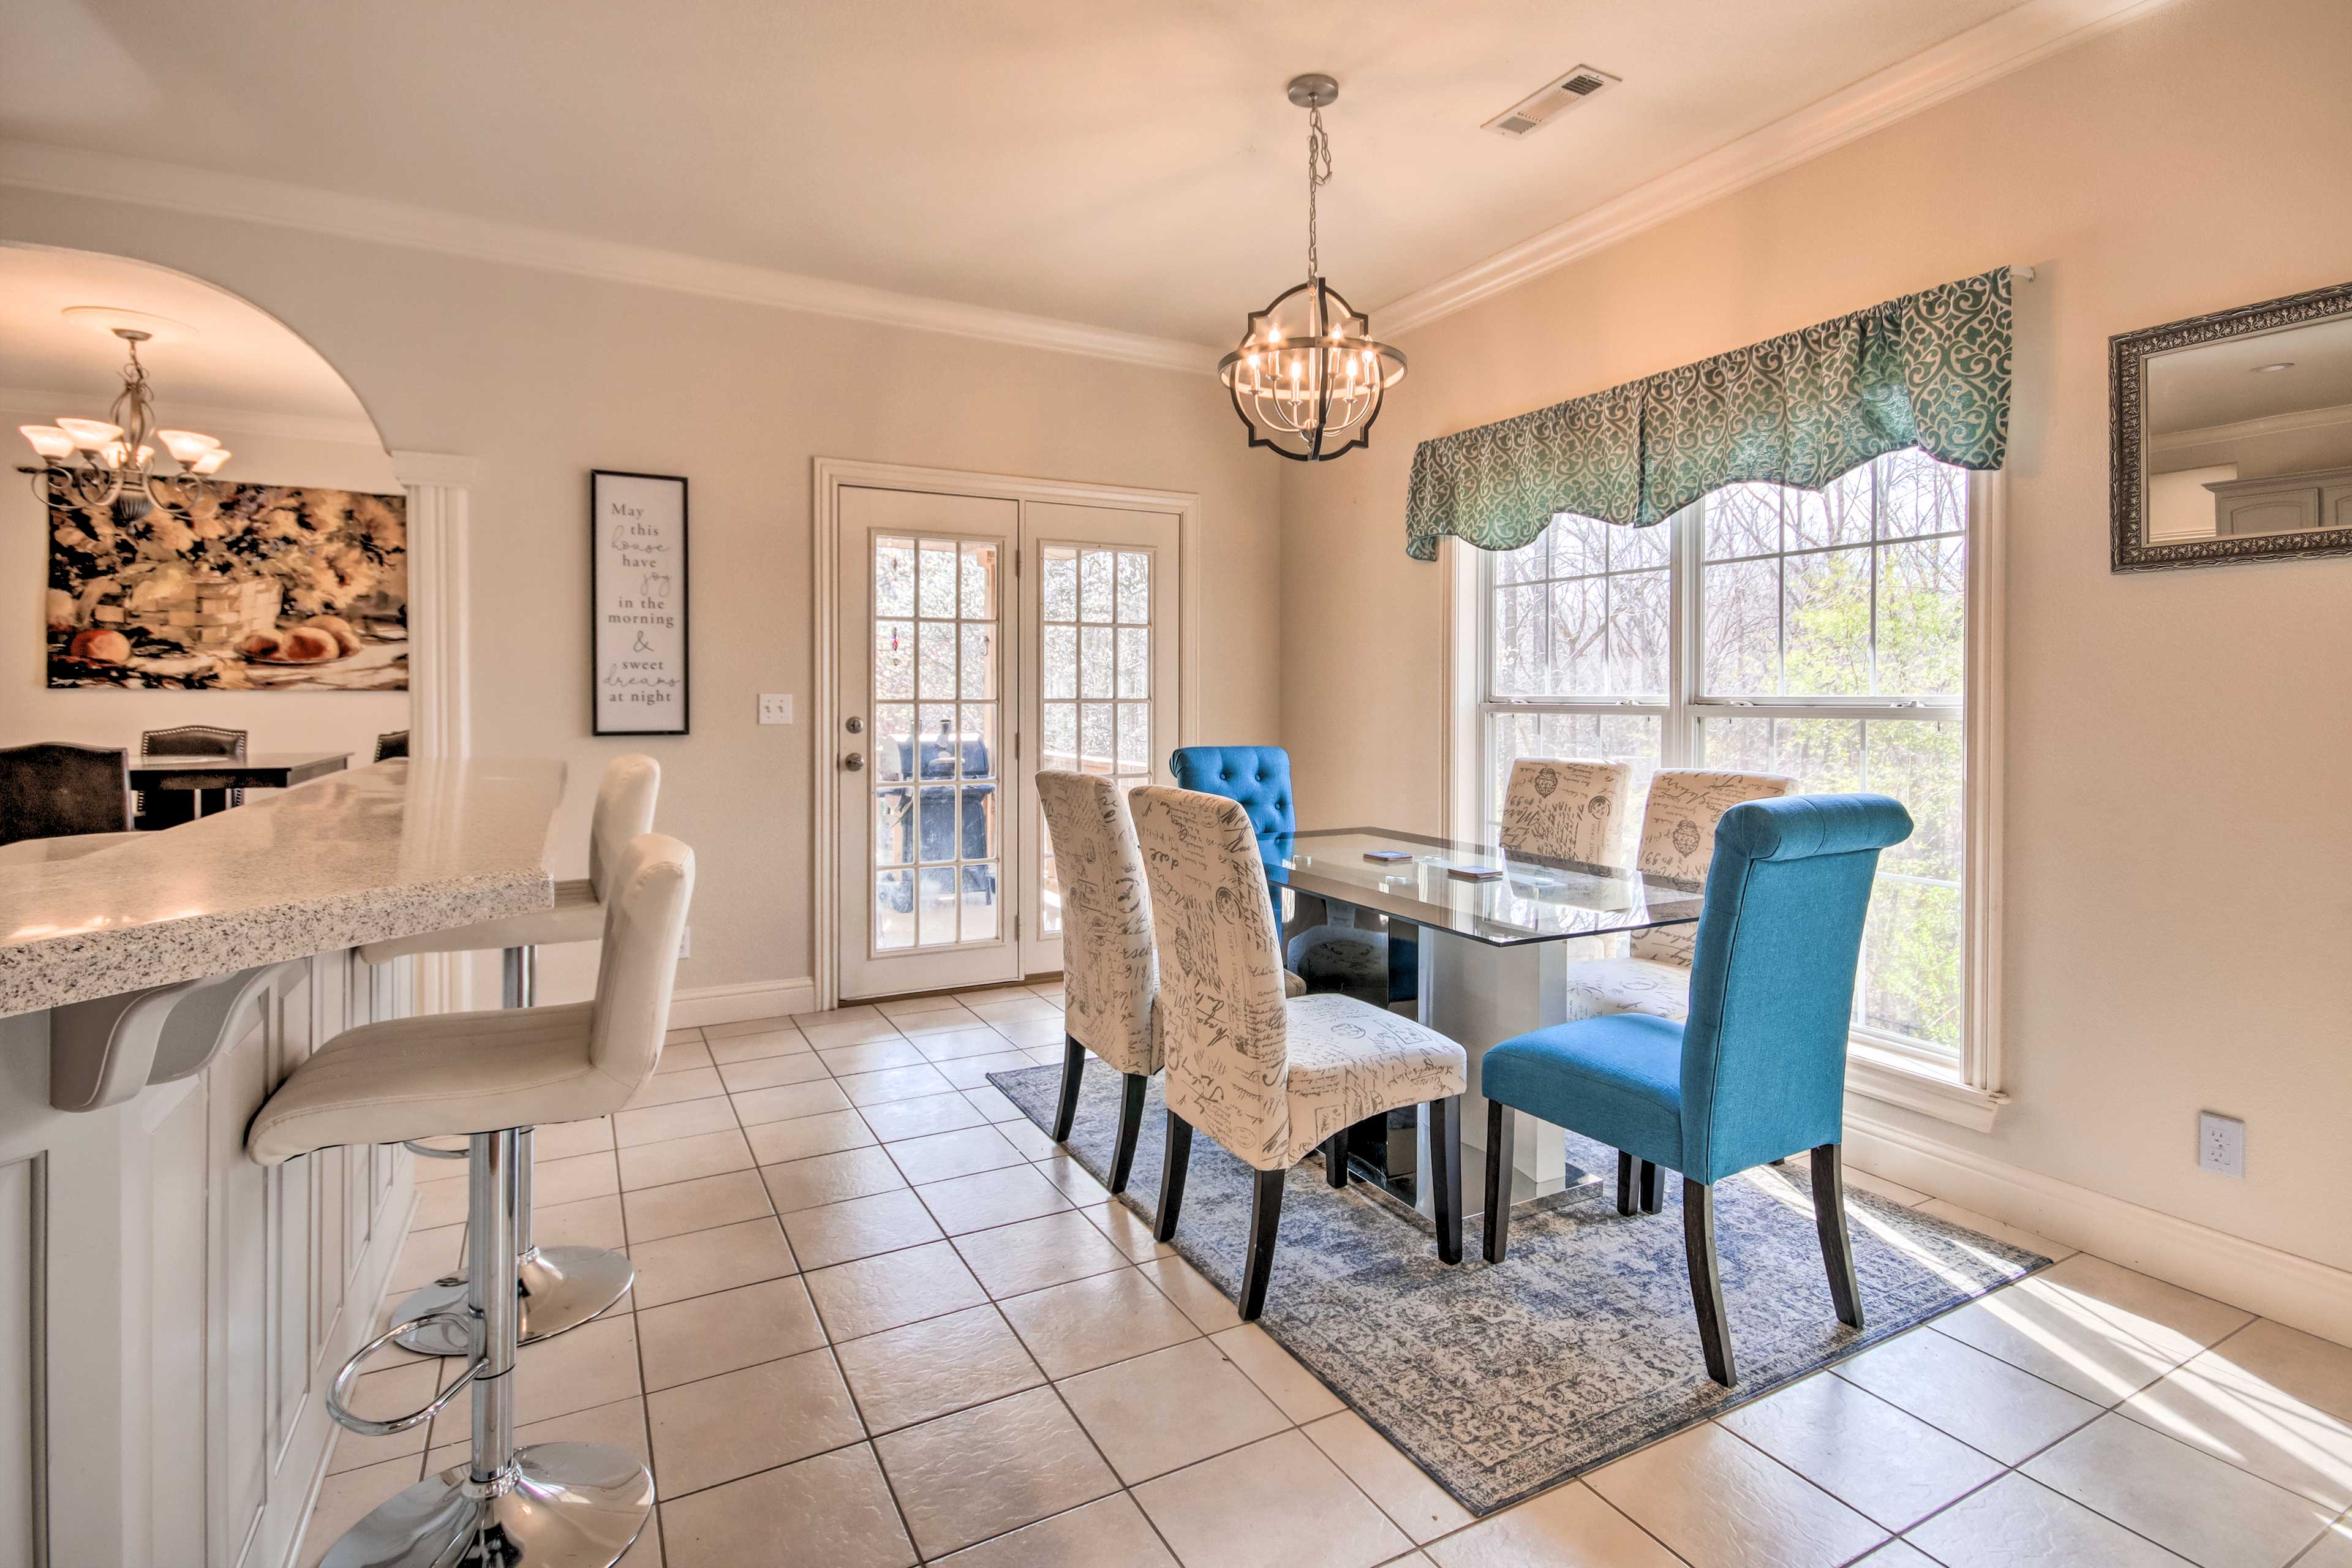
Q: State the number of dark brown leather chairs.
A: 3